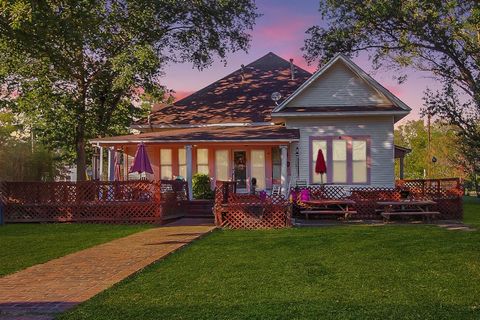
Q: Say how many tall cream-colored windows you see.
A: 8